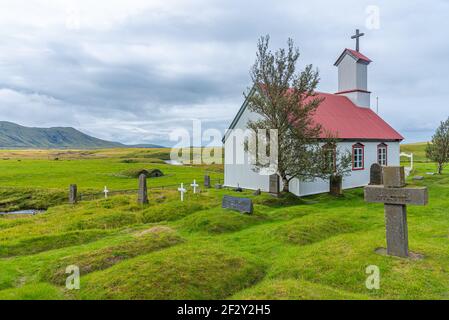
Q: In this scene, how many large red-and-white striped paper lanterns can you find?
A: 0